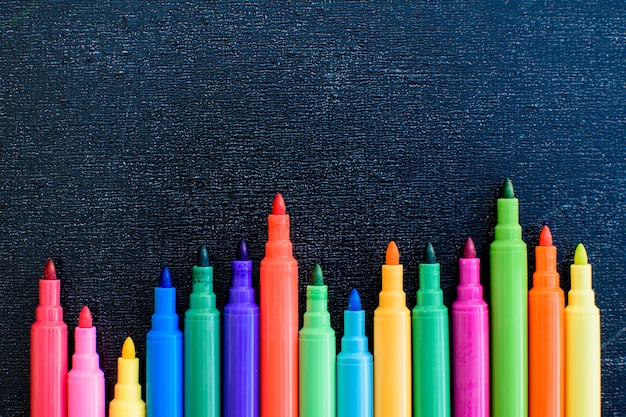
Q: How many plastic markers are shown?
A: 15